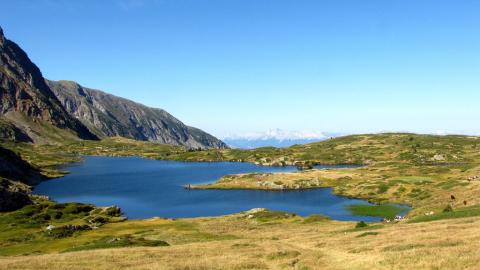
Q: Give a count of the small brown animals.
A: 2